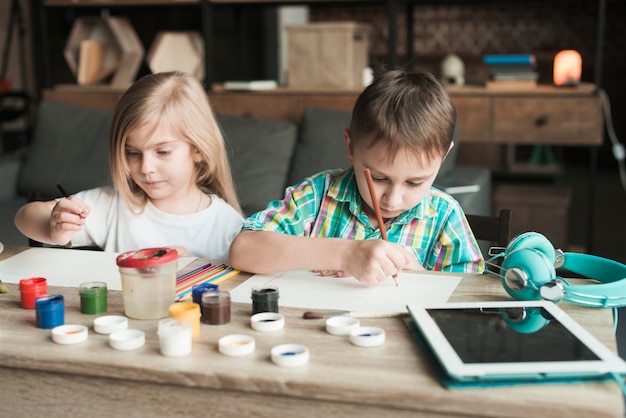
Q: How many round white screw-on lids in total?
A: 8